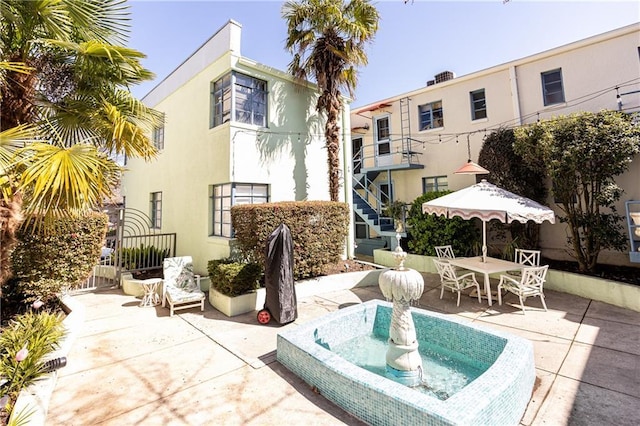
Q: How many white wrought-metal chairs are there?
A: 4